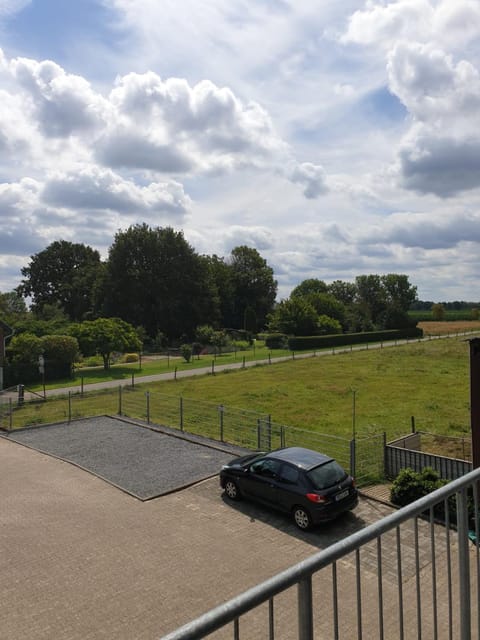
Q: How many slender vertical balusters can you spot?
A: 10